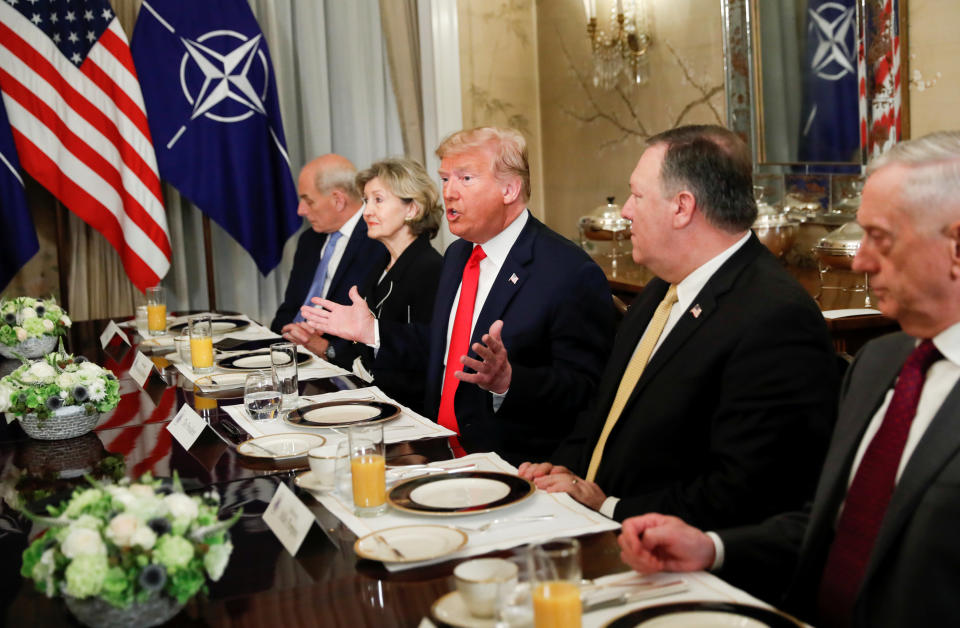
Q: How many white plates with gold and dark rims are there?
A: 5